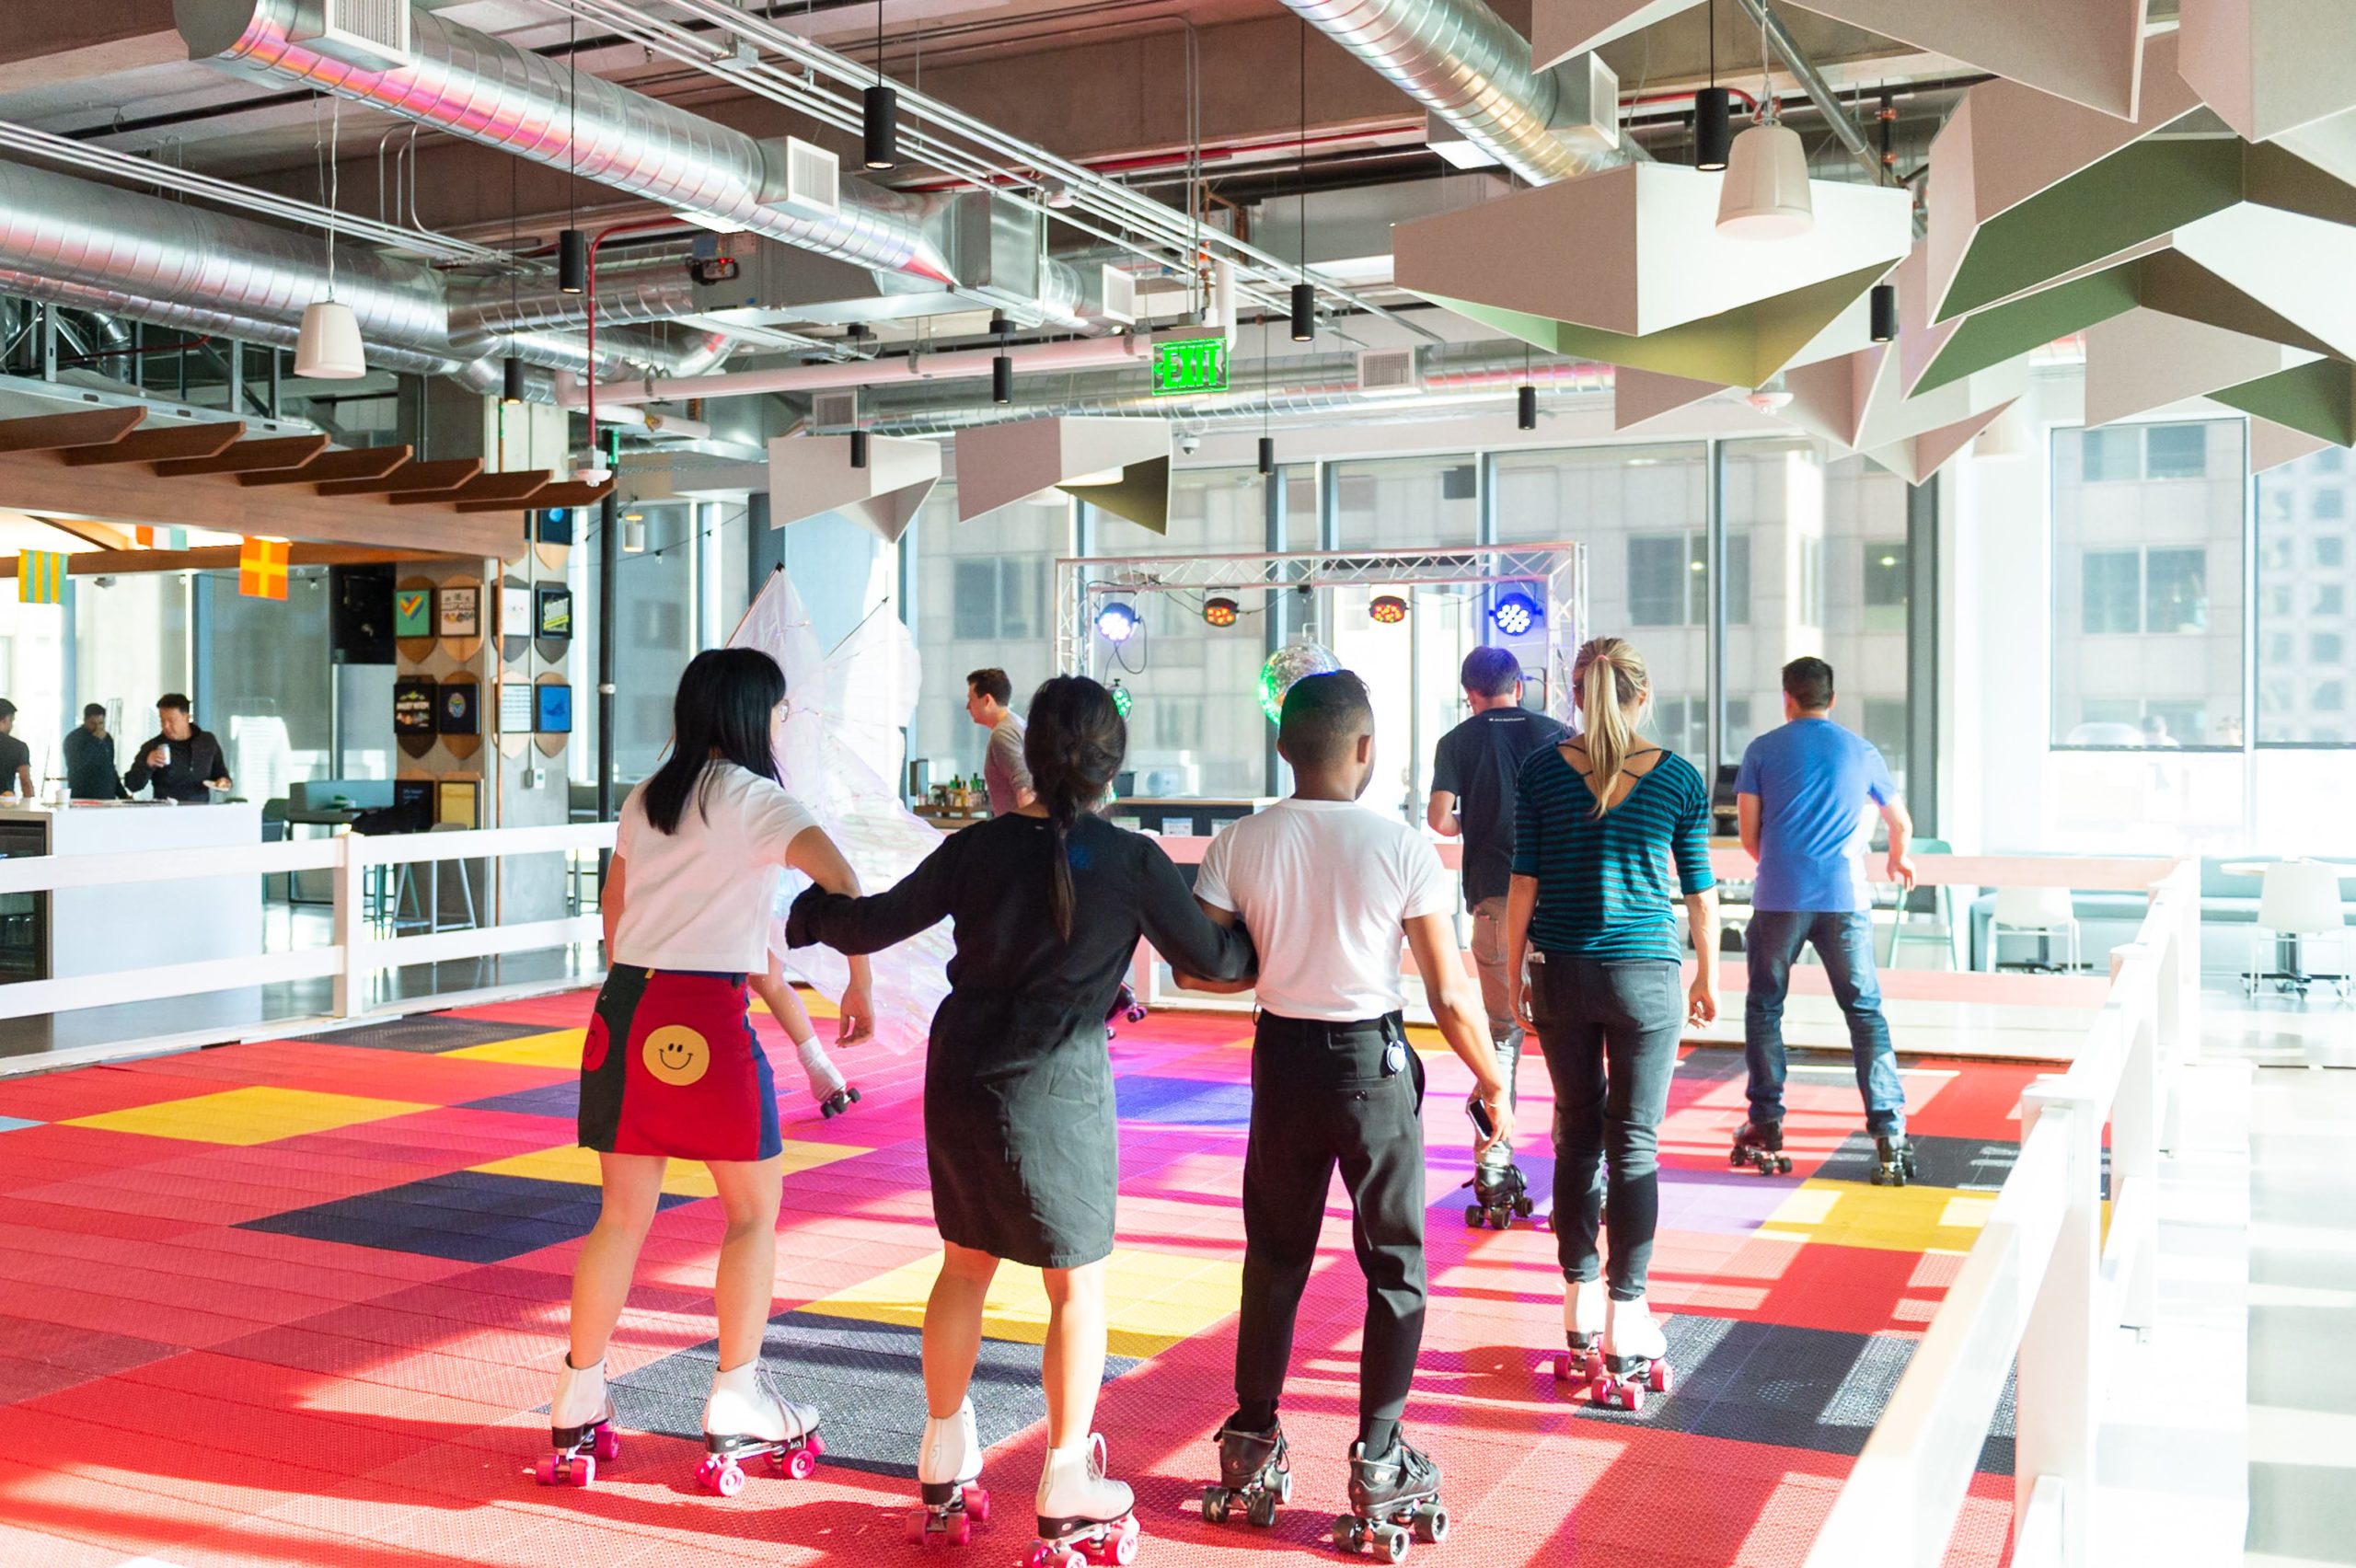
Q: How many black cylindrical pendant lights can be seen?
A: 10